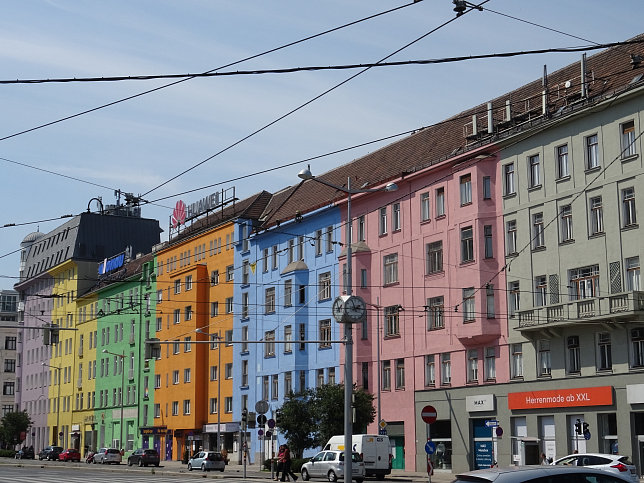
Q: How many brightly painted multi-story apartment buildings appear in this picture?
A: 6